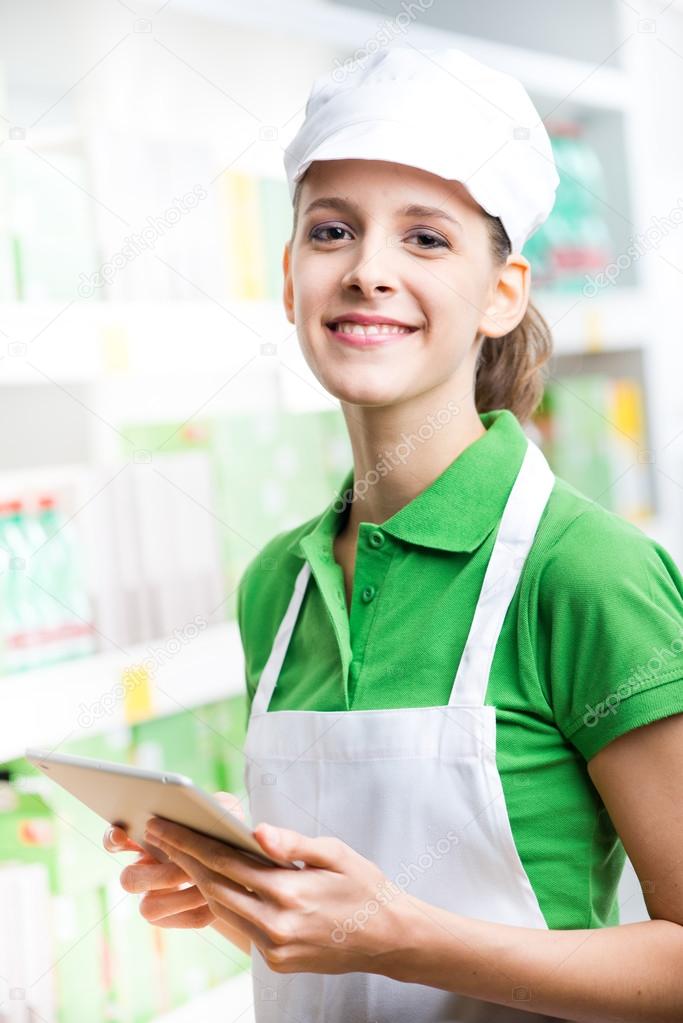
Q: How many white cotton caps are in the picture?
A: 1